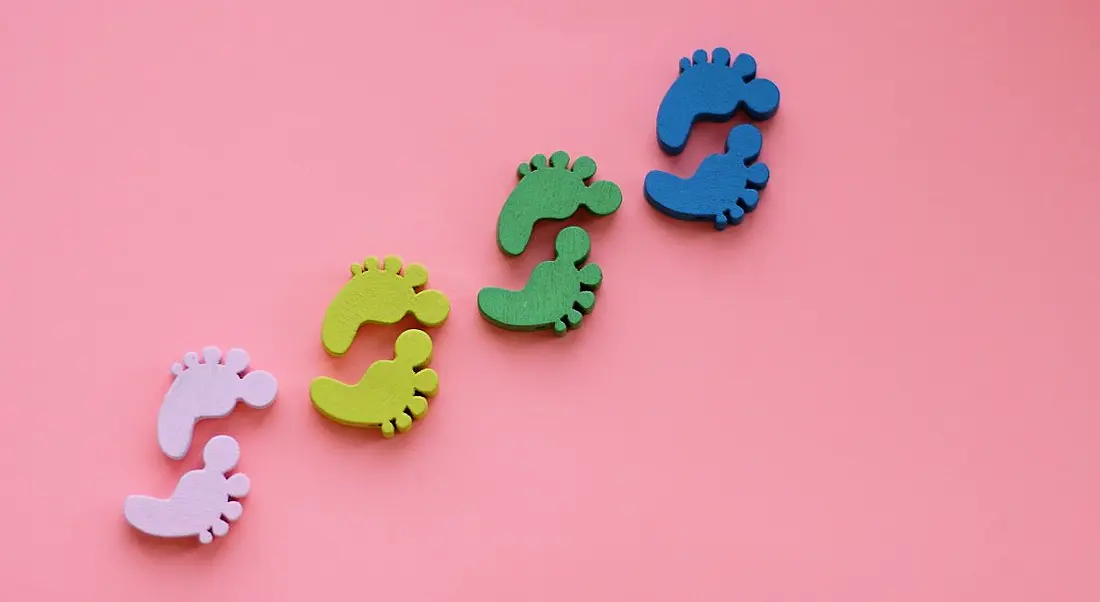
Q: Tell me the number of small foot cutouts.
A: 8